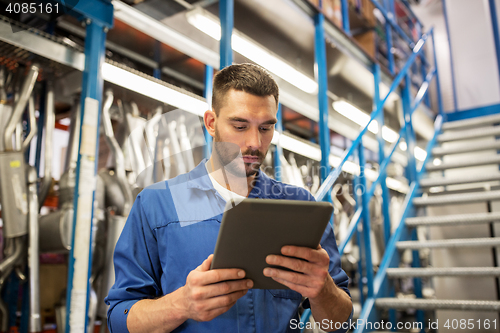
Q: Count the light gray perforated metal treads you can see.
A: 10